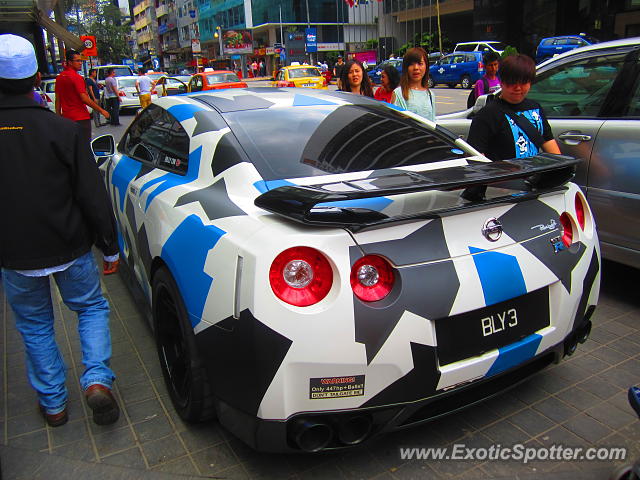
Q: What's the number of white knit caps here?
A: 1